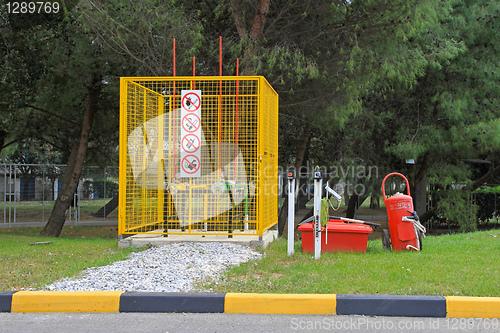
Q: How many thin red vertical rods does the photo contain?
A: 4